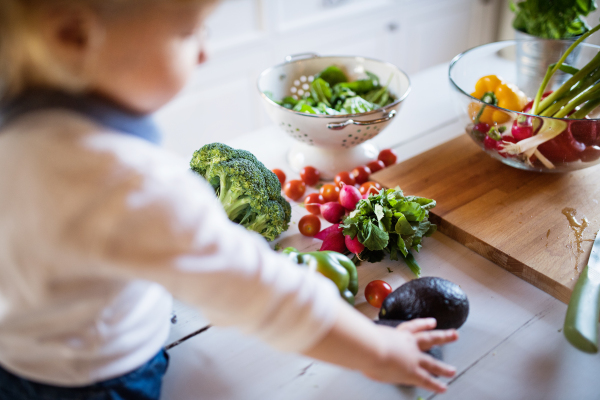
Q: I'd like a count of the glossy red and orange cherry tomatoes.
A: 12